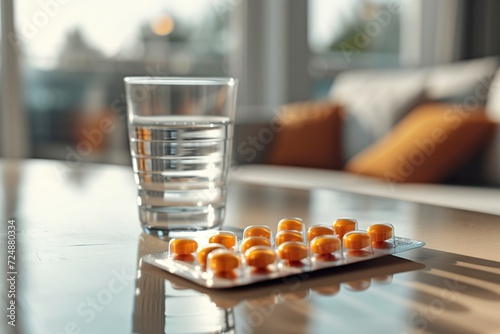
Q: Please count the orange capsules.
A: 15